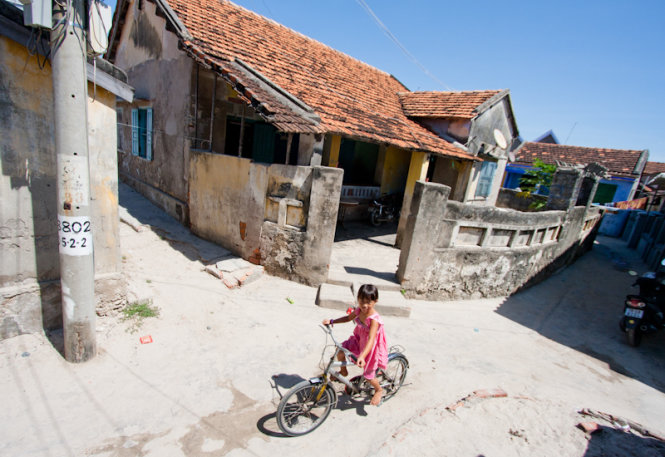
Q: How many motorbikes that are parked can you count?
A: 2